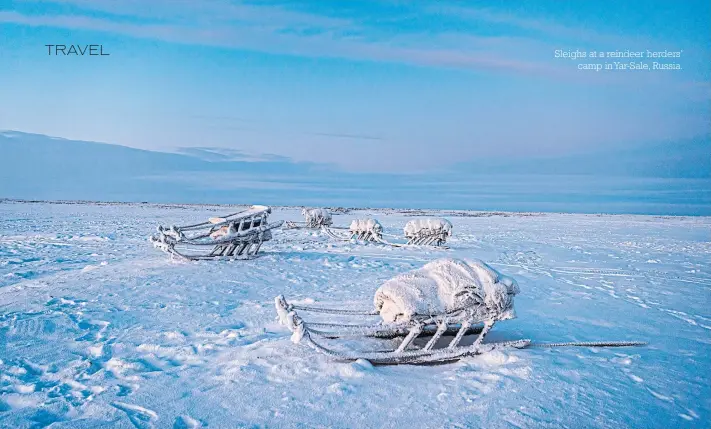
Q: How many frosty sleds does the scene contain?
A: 5